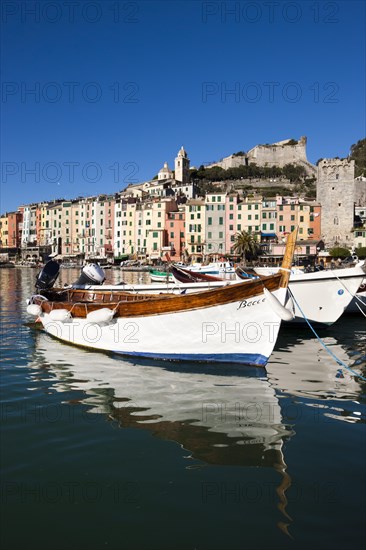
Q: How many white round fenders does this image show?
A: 3